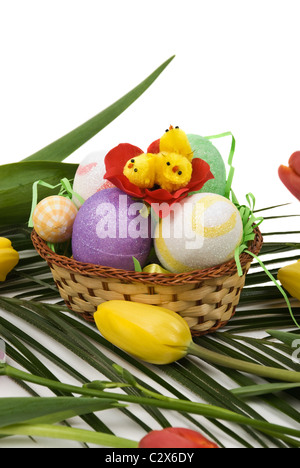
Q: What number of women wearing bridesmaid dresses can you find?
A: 0